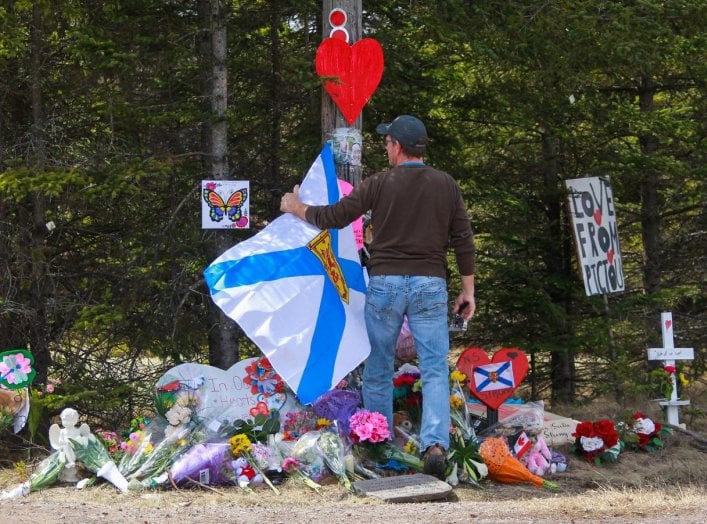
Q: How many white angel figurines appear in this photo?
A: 1